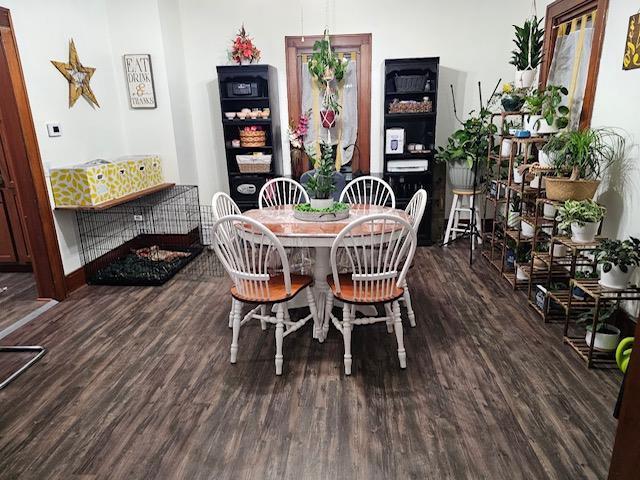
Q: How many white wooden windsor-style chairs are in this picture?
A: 6